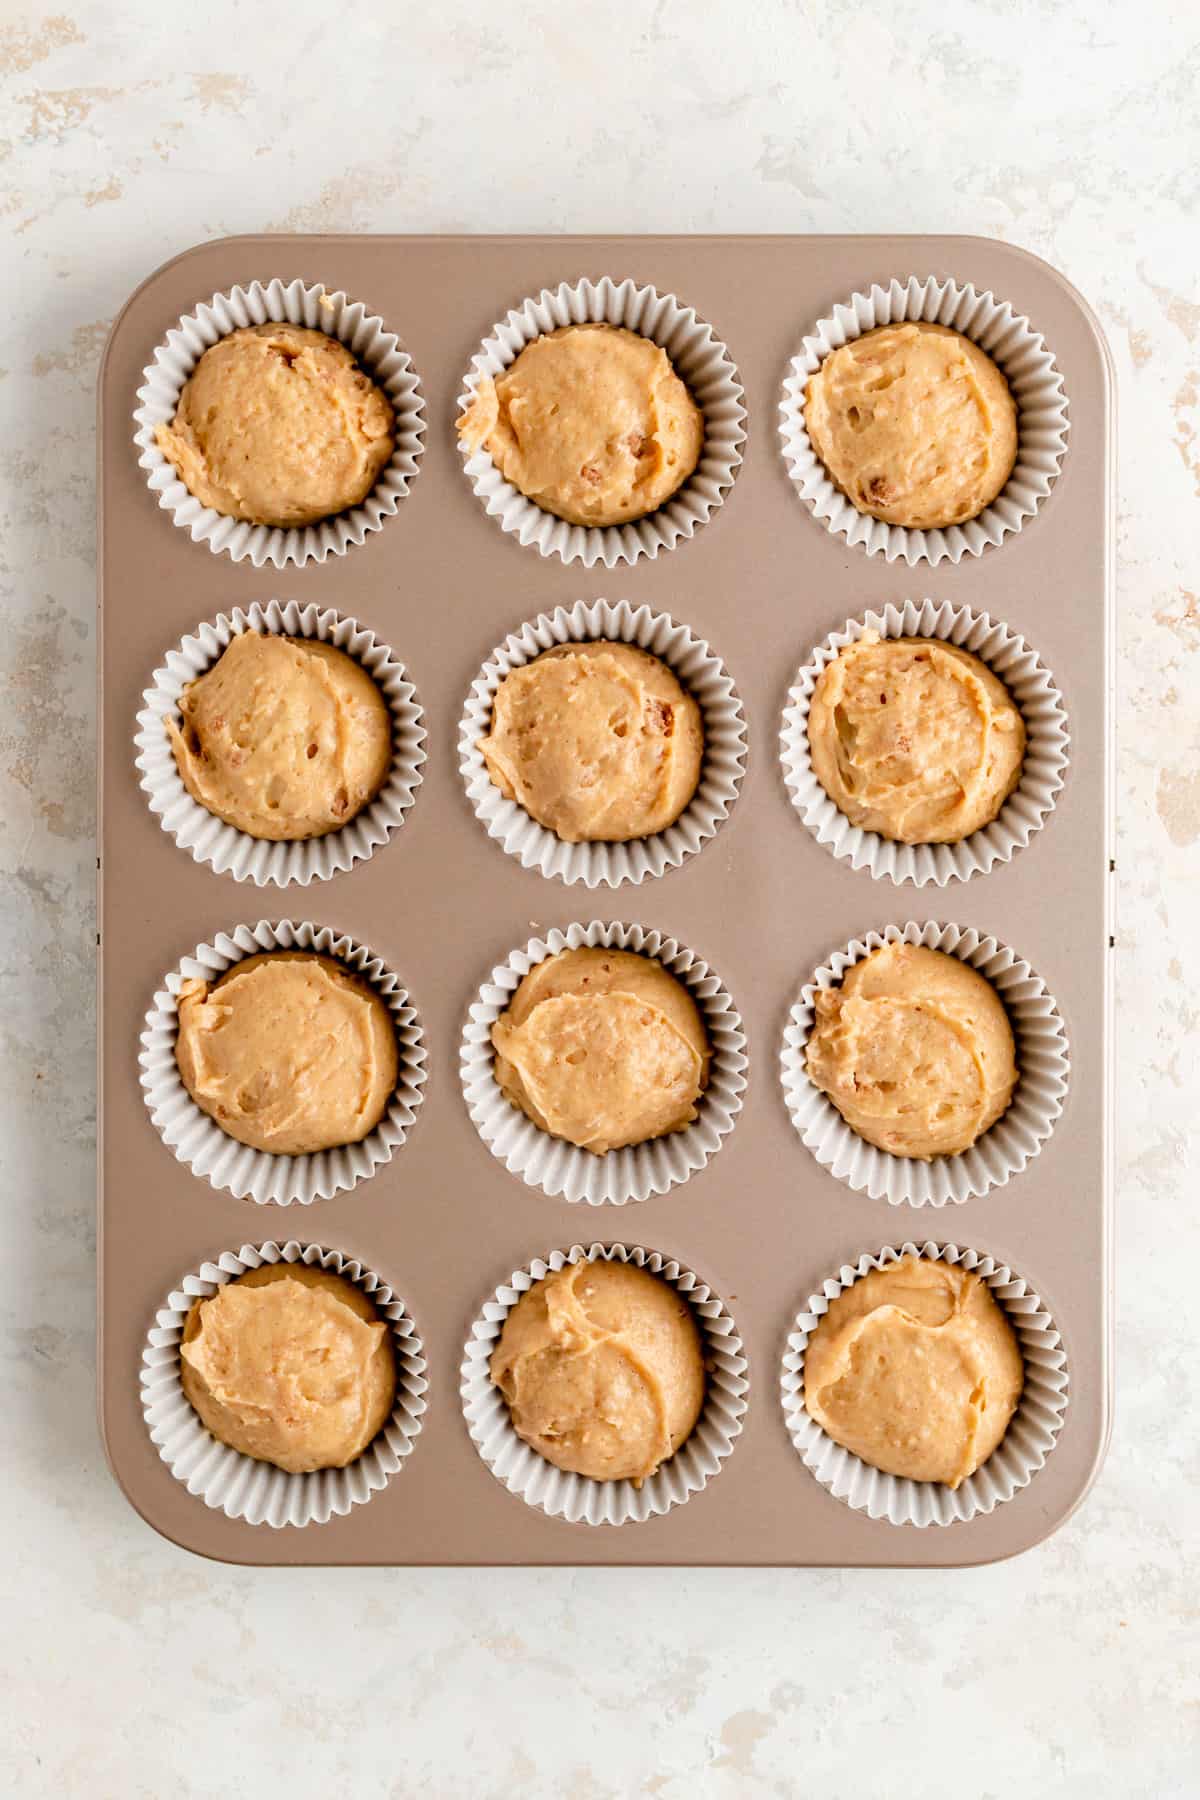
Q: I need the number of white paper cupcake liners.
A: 12